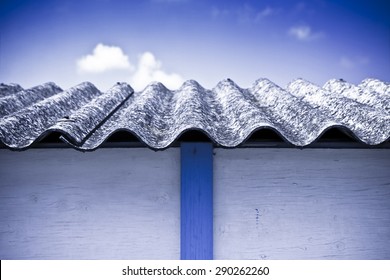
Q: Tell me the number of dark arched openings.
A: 5